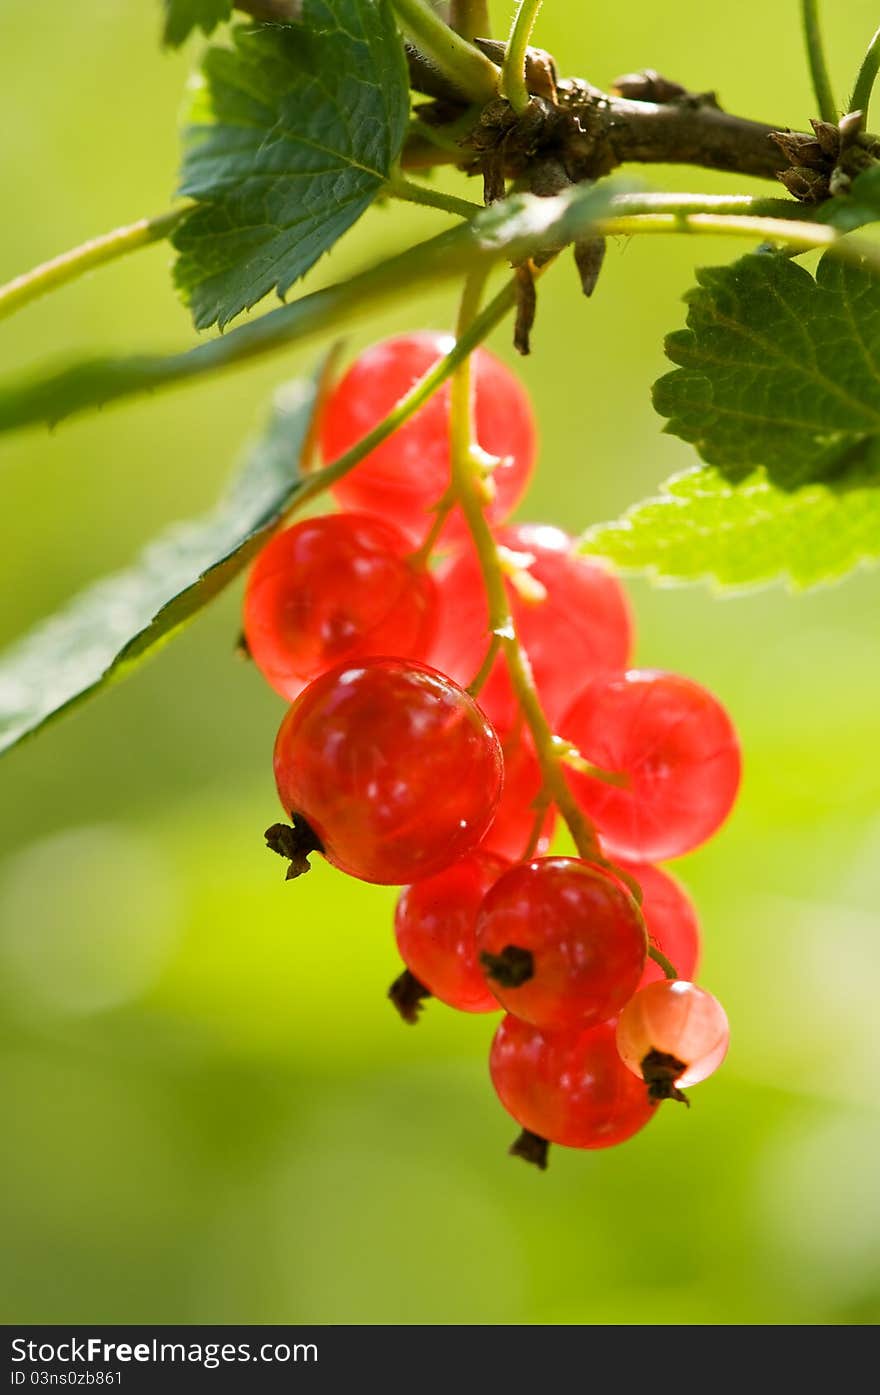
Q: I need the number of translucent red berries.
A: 11